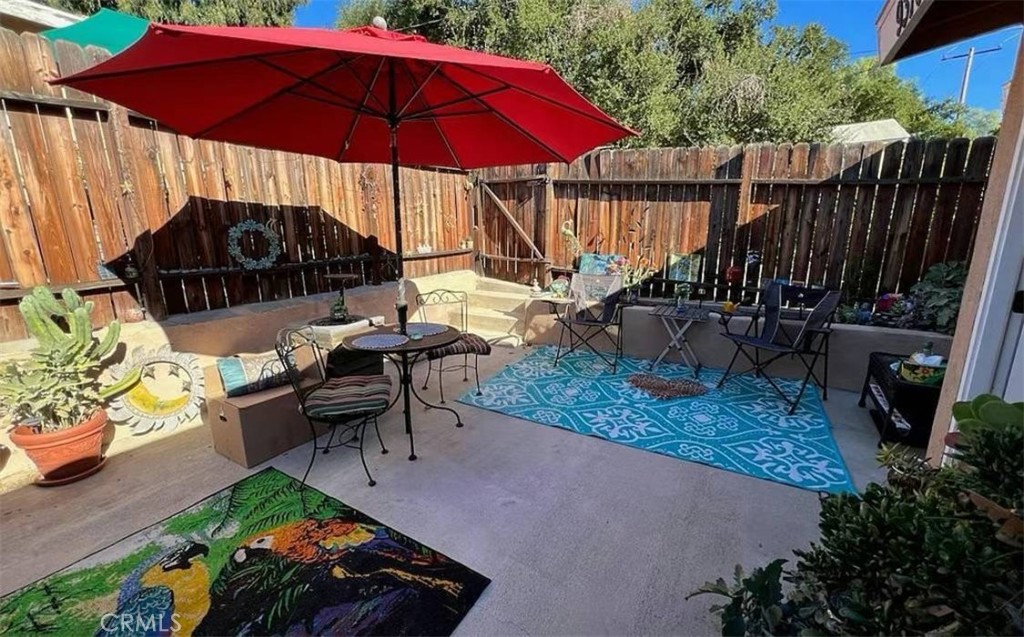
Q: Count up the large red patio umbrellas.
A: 1